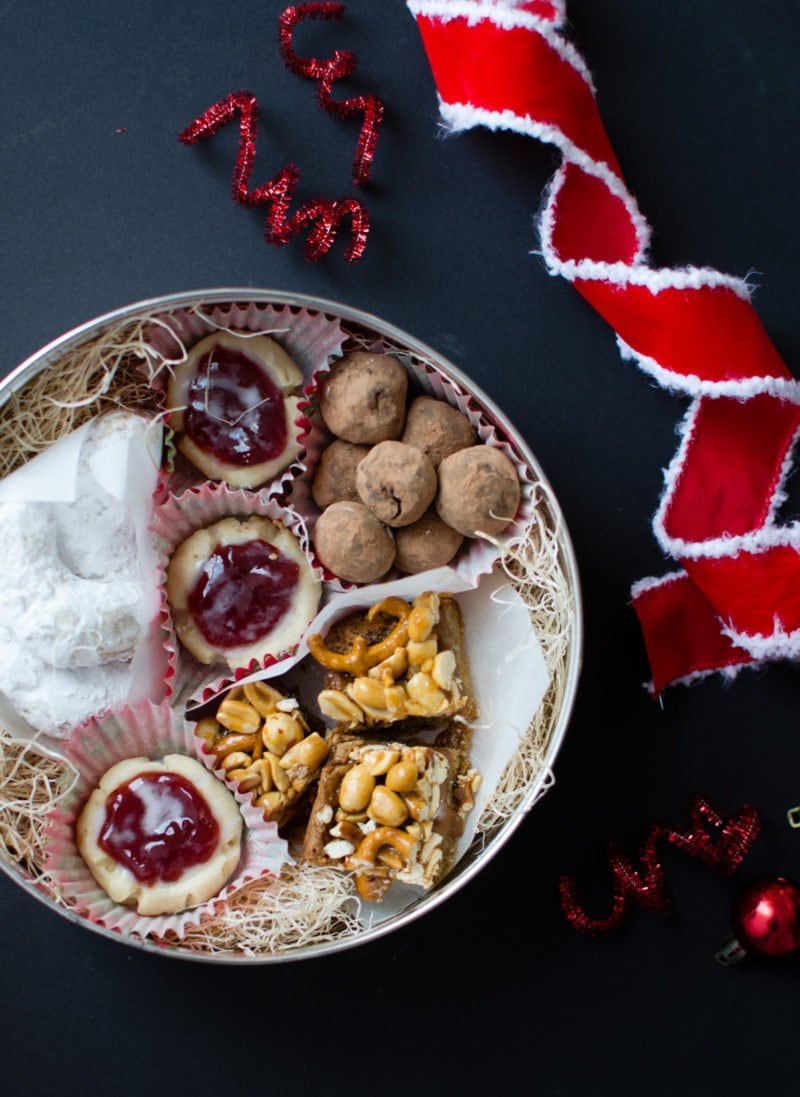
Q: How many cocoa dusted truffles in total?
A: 7